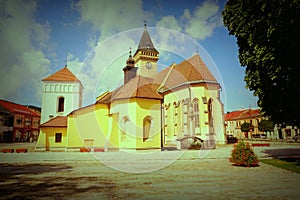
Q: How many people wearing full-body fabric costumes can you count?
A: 0